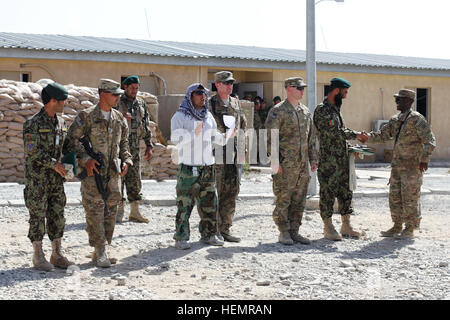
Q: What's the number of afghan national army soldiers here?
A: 3